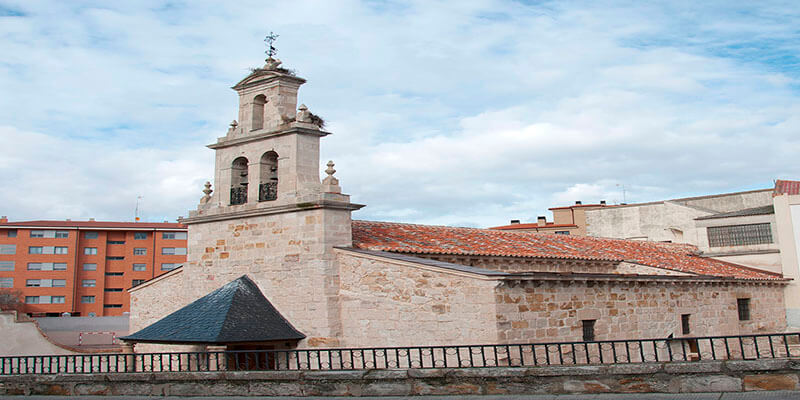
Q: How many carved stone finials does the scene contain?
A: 4